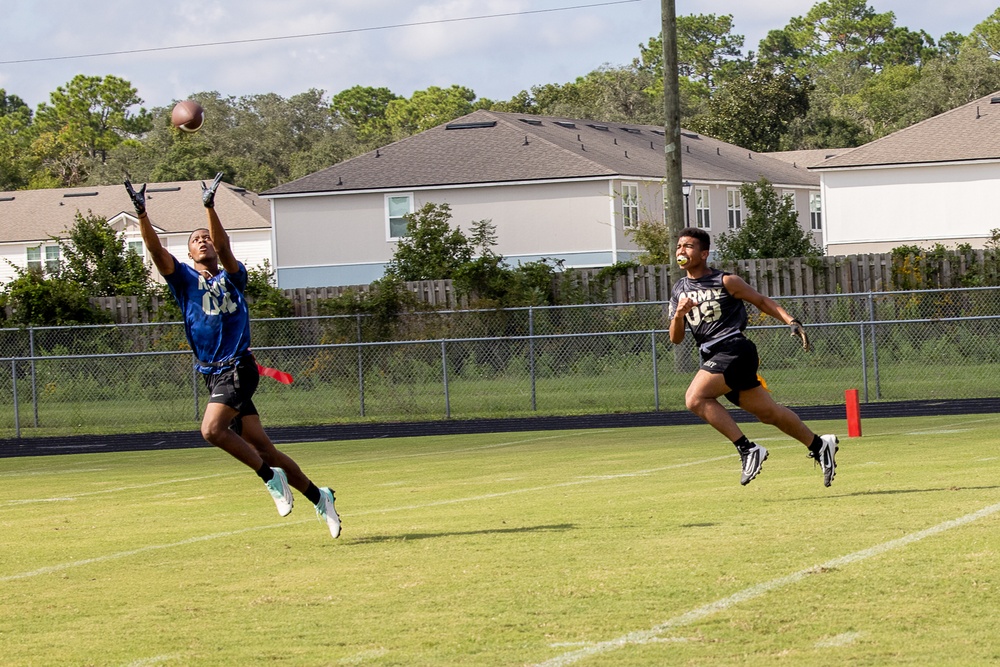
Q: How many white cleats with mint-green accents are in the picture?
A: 2